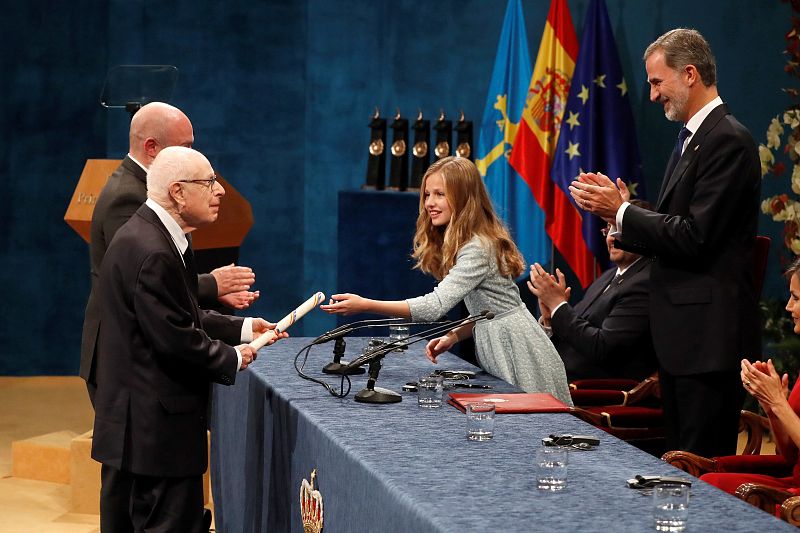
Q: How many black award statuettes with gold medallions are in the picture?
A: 5